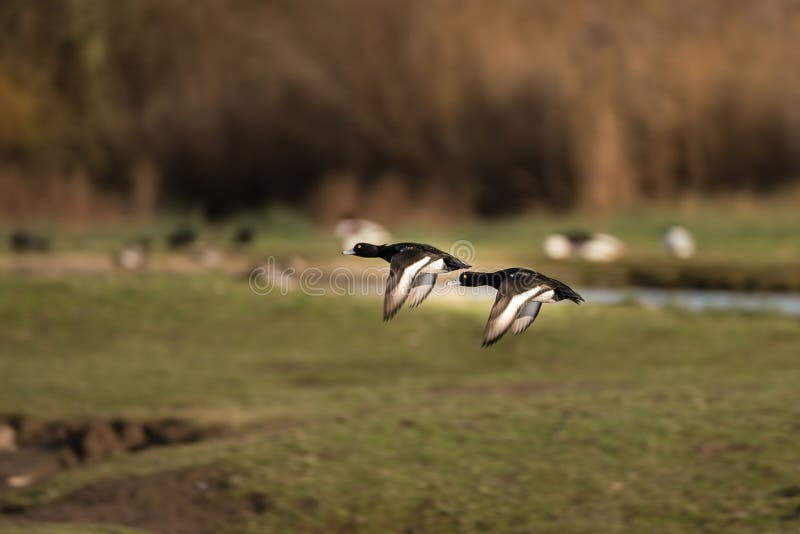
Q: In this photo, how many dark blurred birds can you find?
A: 3